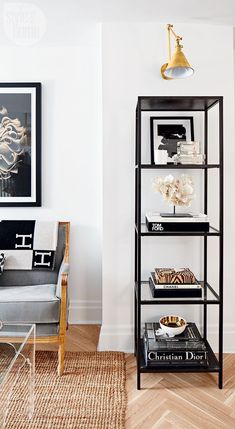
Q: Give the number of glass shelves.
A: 3